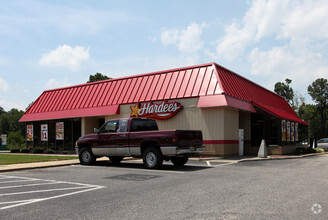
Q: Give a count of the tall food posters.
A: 7